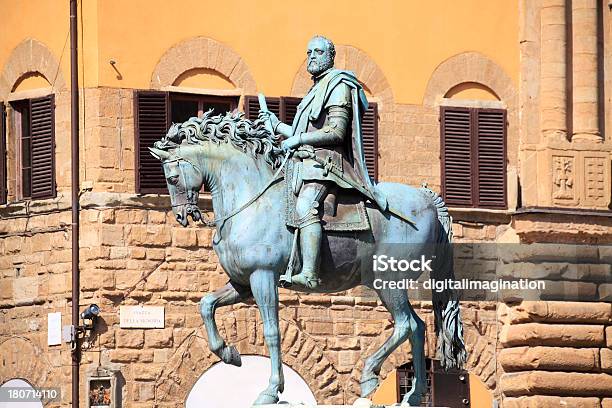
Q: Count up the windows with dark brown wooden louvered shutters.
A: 4